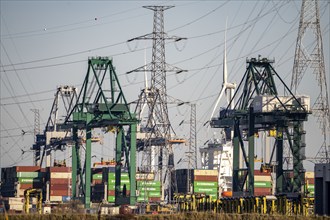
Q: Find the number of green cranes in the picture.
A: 2